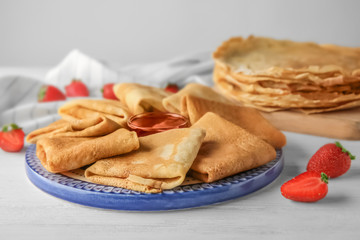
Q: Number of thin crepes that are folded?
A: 8